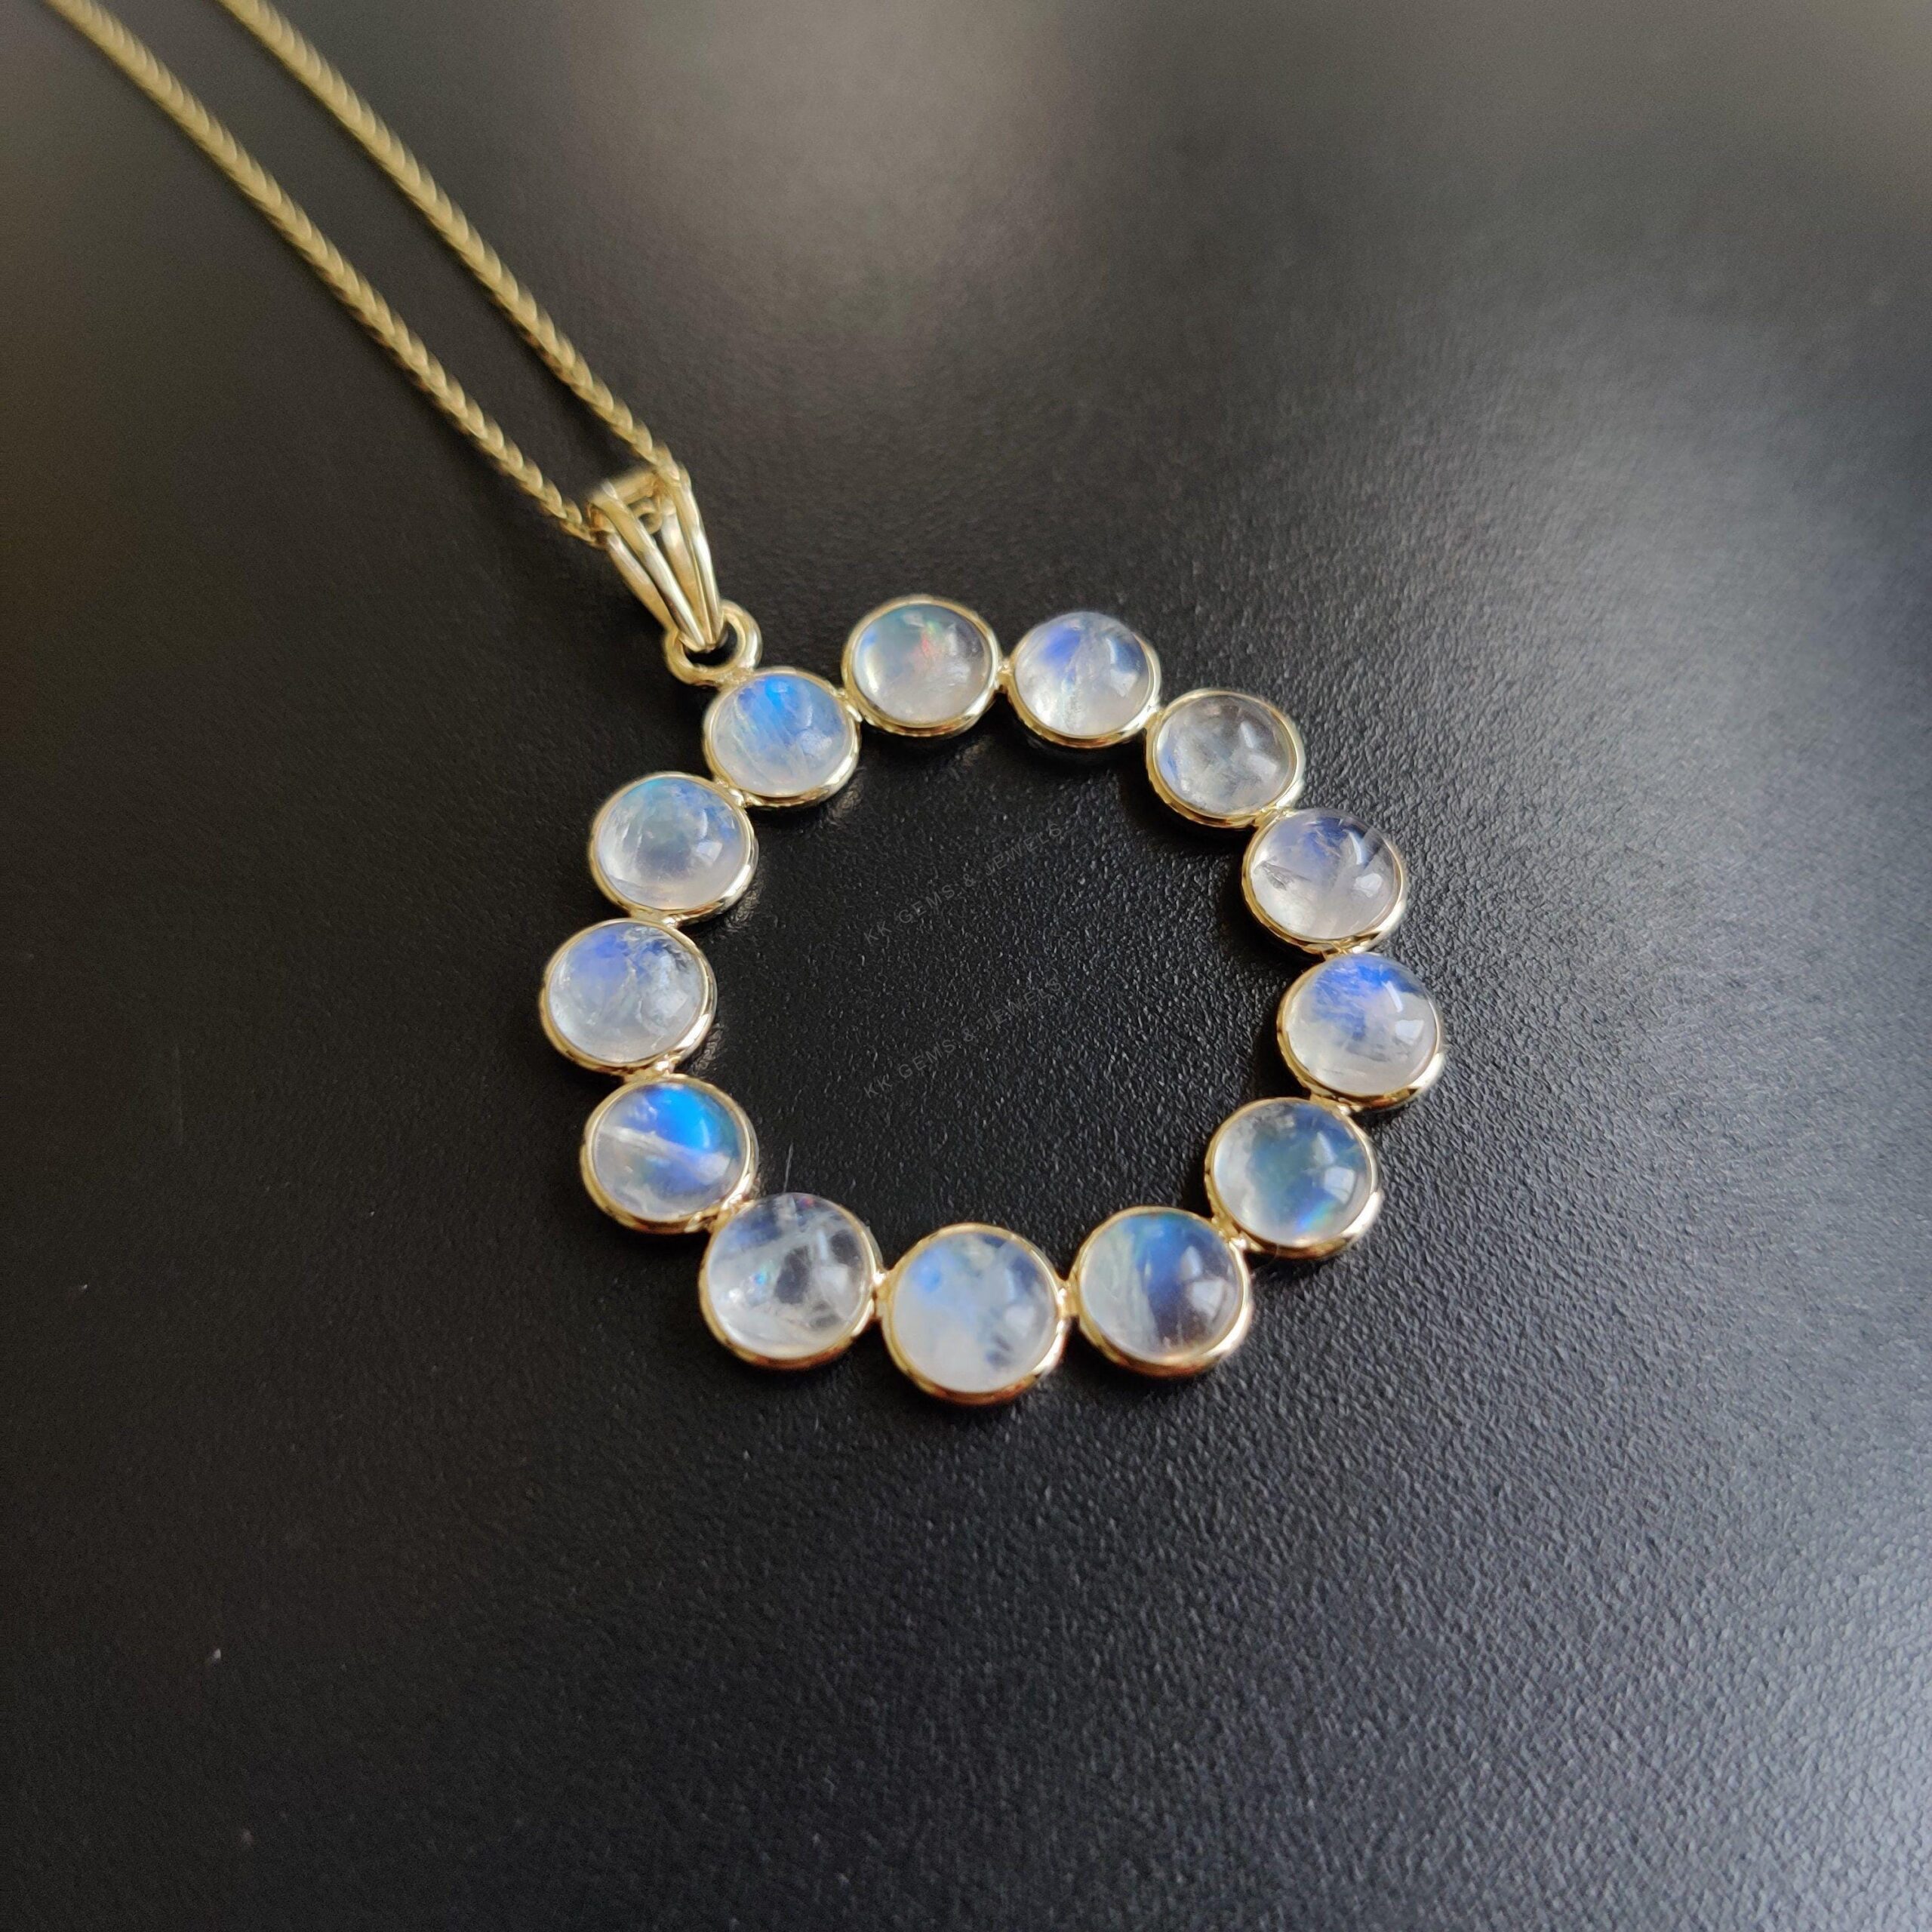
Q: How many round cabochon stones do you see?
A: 13